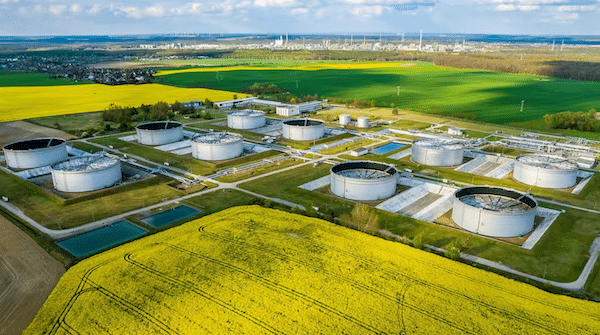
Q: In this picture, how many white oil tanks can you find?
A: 12